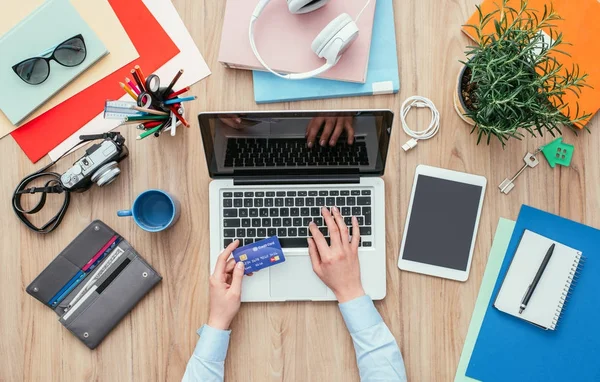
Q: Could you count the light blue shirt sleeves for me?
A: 2